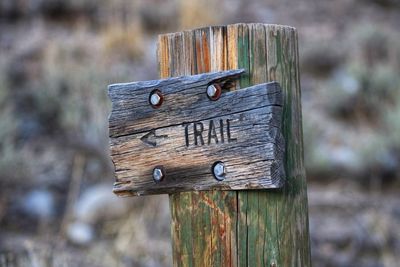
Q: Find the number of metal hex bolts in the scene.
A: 4